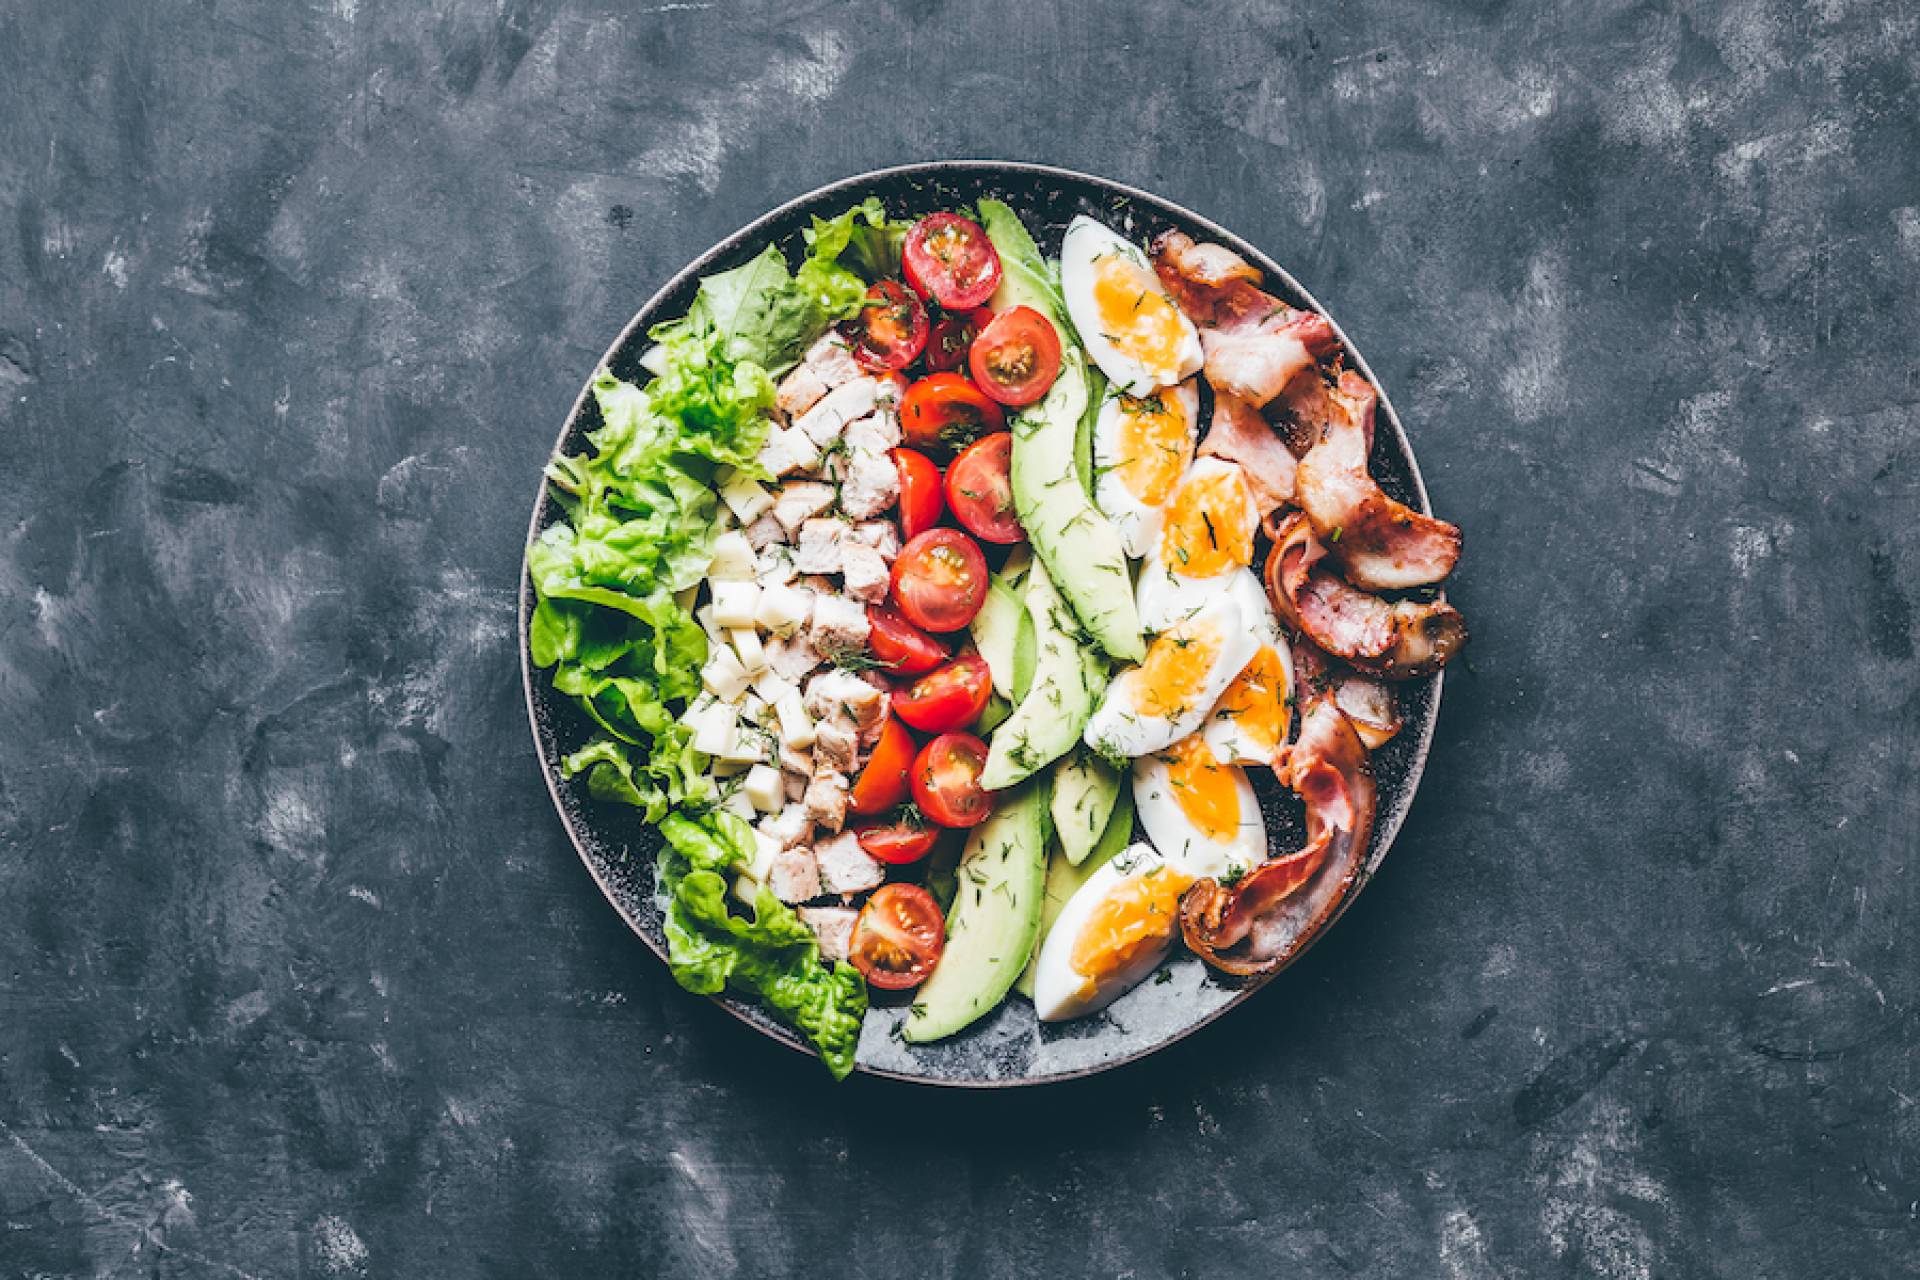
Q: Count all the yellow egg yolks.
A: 7